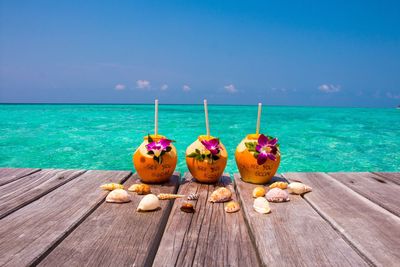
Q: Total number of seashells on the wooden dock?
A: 14